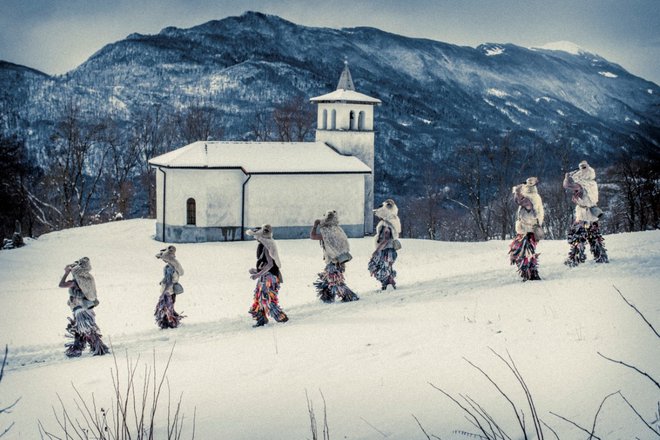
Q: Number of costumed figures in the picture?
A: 7